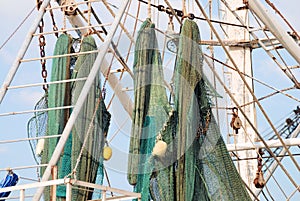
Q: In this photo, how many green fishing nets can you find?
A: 4